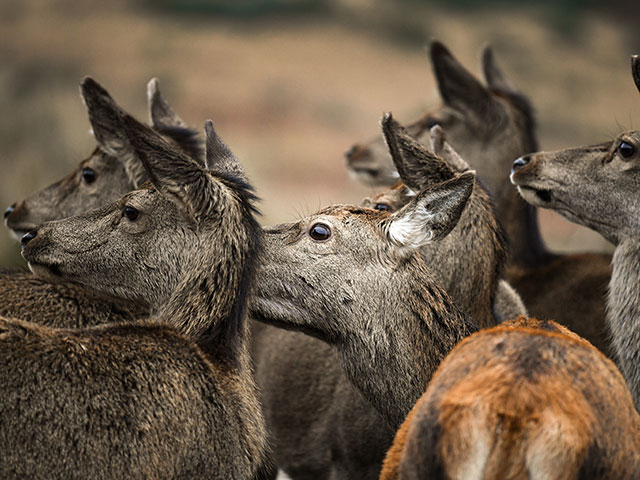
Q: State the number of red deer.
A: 7